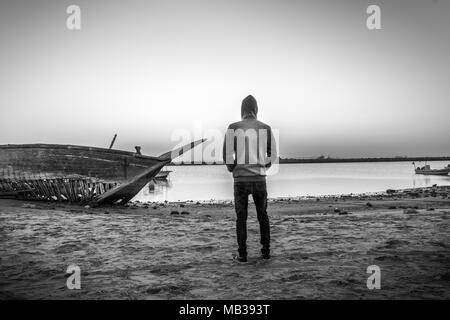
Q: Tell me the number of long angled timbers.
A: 1